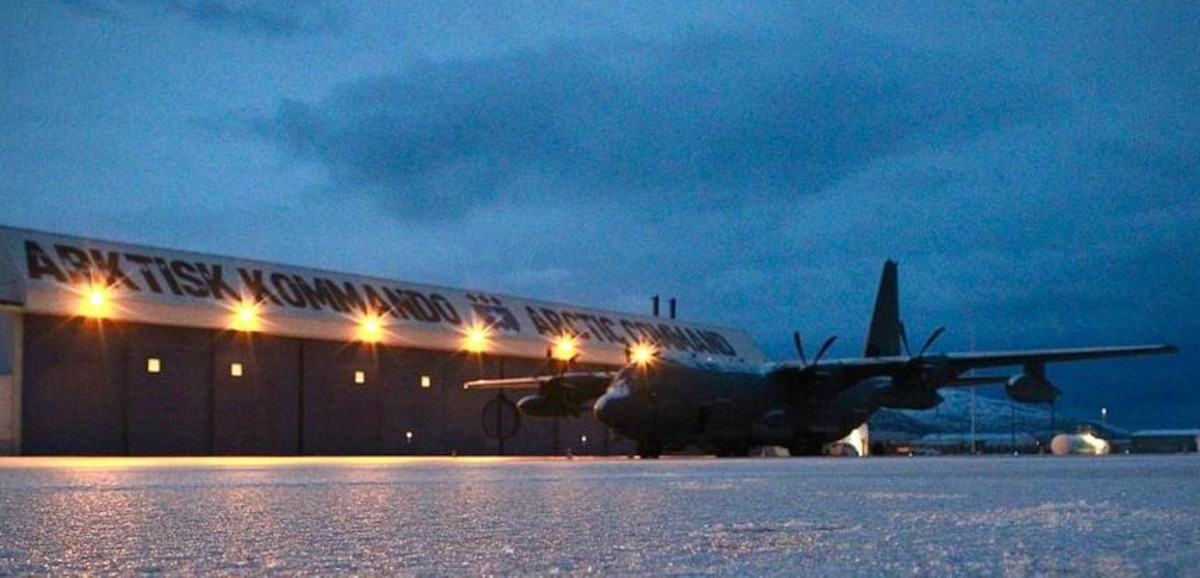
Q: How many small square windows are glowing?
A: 4